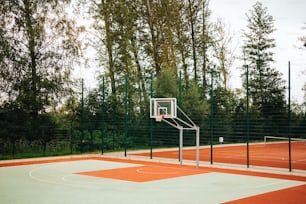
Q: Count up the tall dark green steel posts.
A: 8